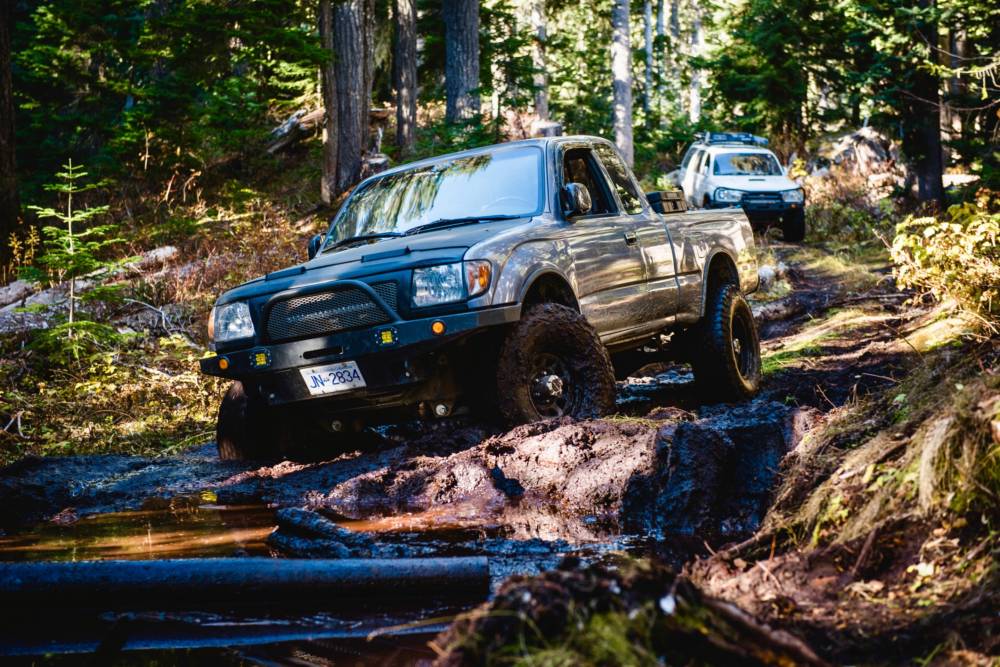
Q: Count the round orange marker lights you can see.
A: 2